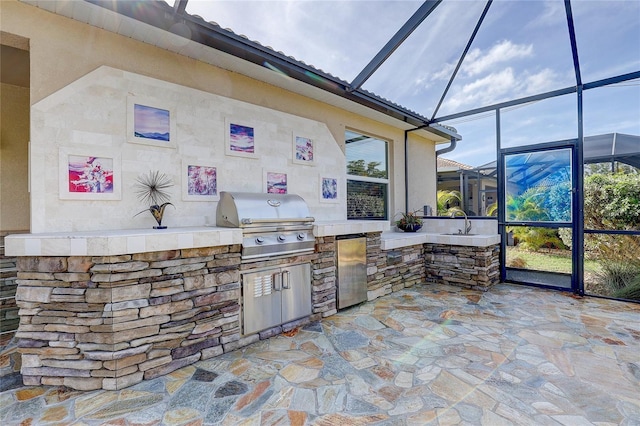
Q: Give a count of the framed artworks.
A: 7